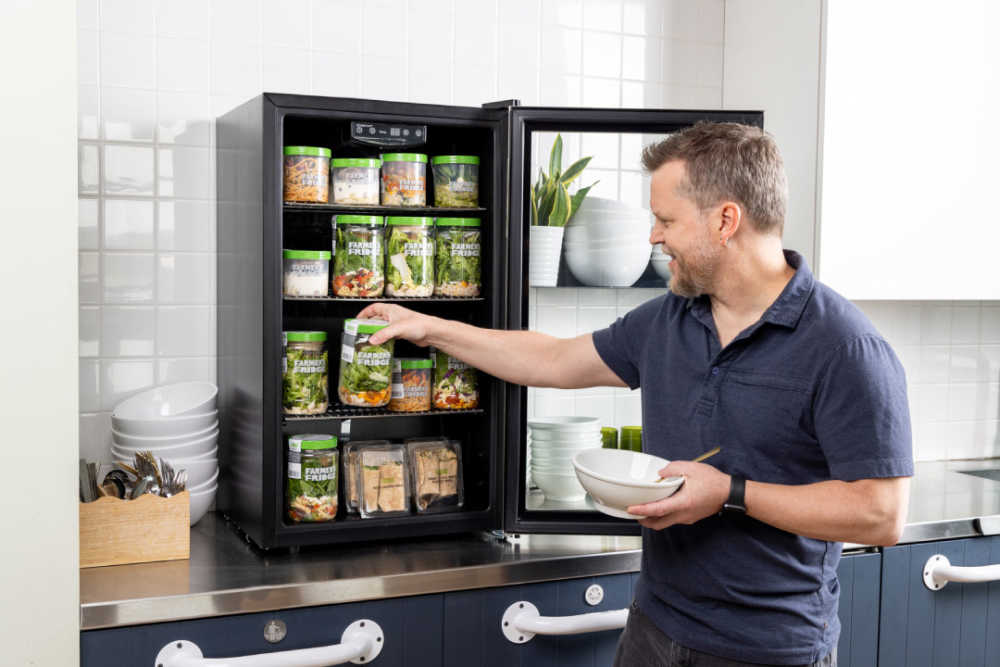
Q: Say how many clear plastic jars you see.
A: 13